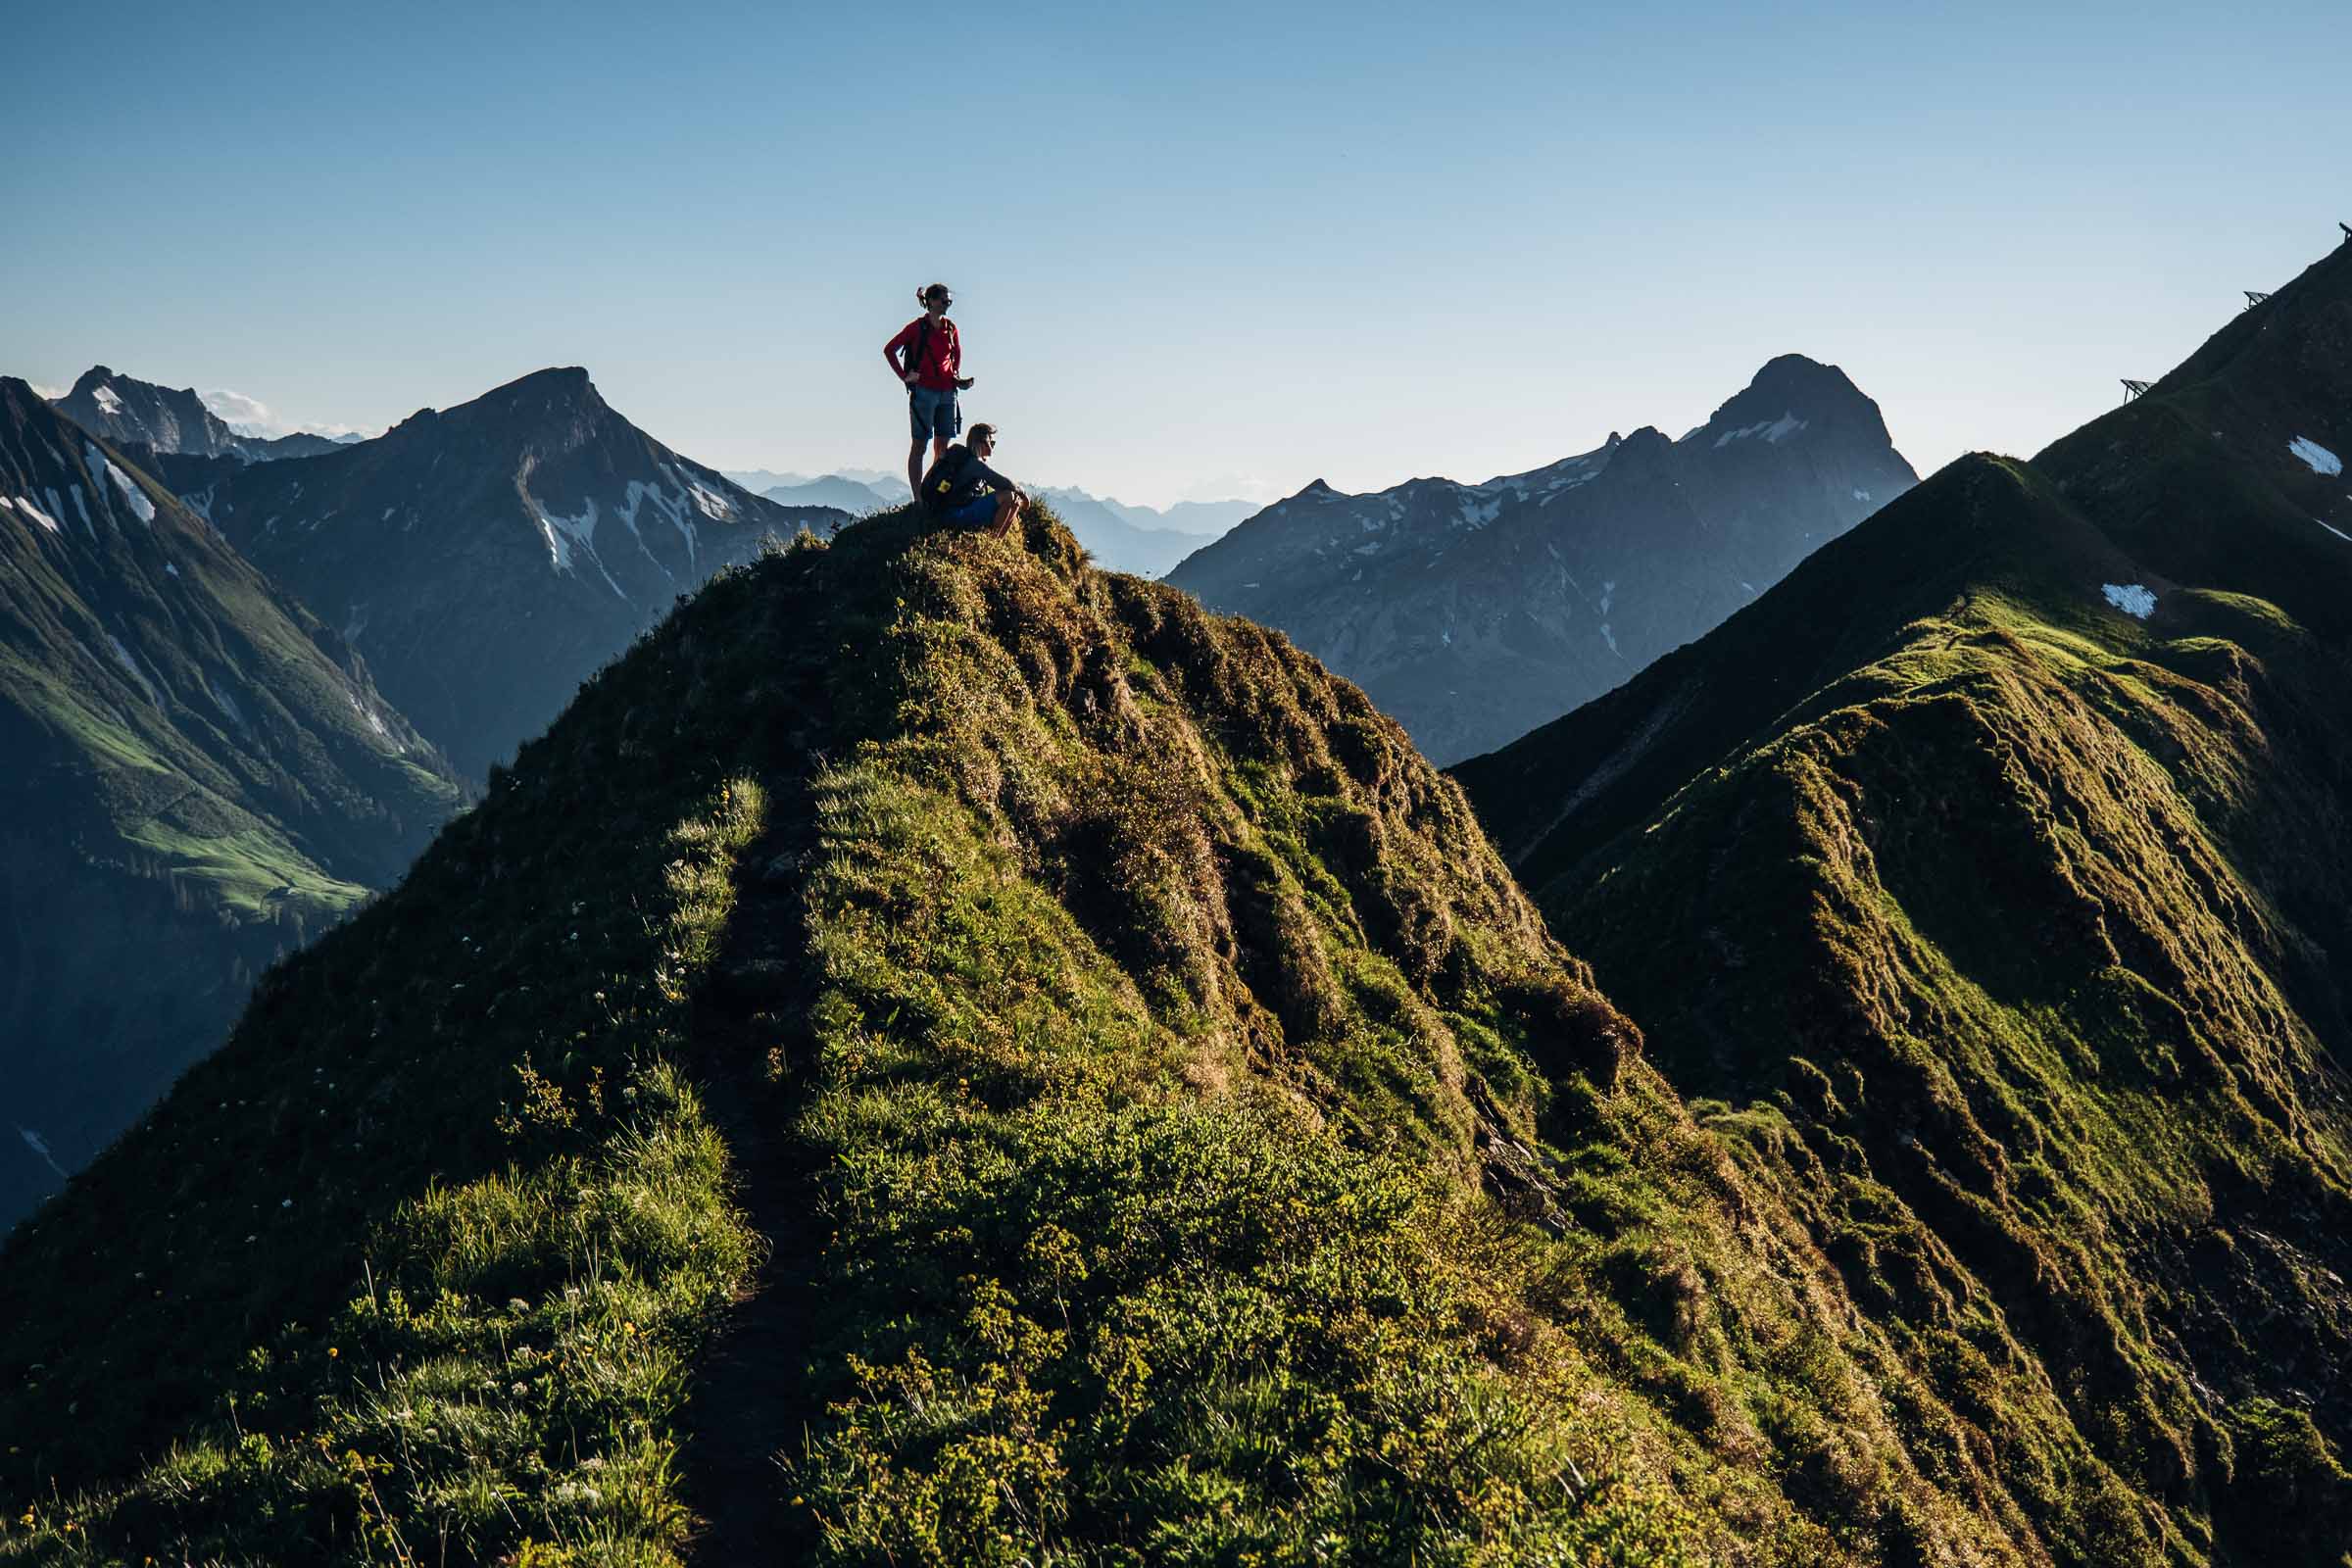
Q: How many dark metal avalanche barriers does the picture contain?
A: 3